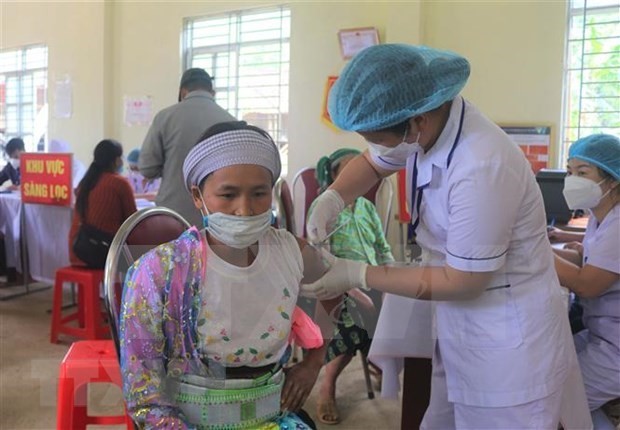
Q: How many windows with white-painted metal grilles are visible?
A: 3